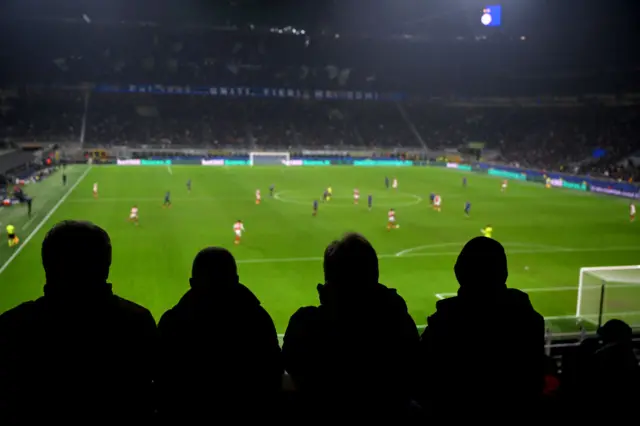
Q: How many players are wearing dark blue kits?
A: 10